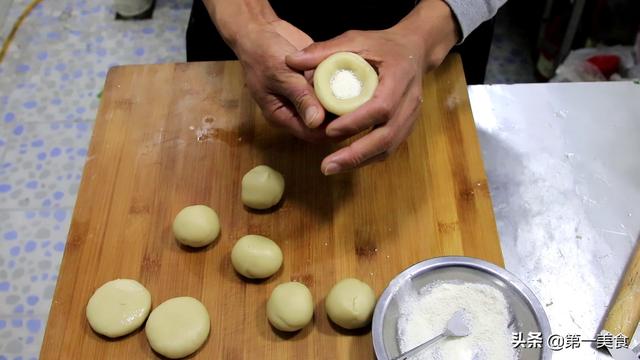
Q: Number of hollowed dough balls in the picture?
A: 1